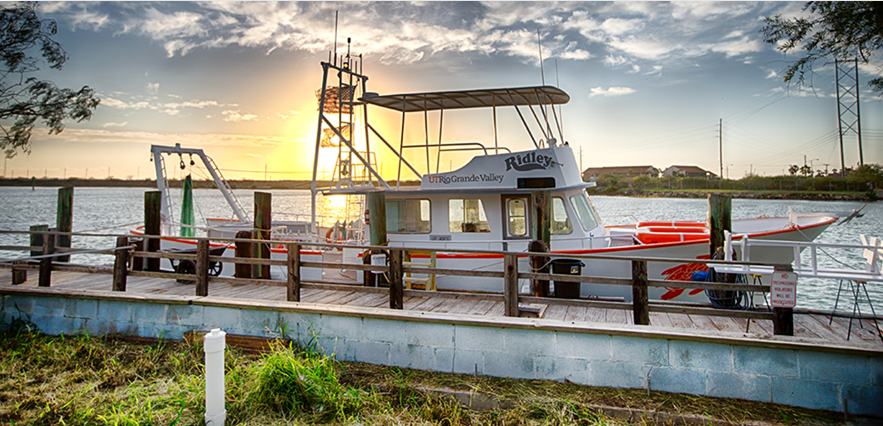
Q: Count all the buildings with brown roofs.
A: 2